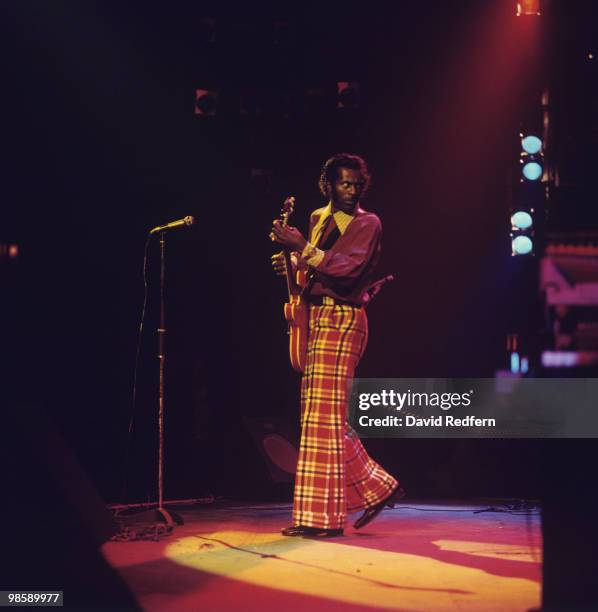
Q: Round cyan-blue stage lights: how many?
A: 4